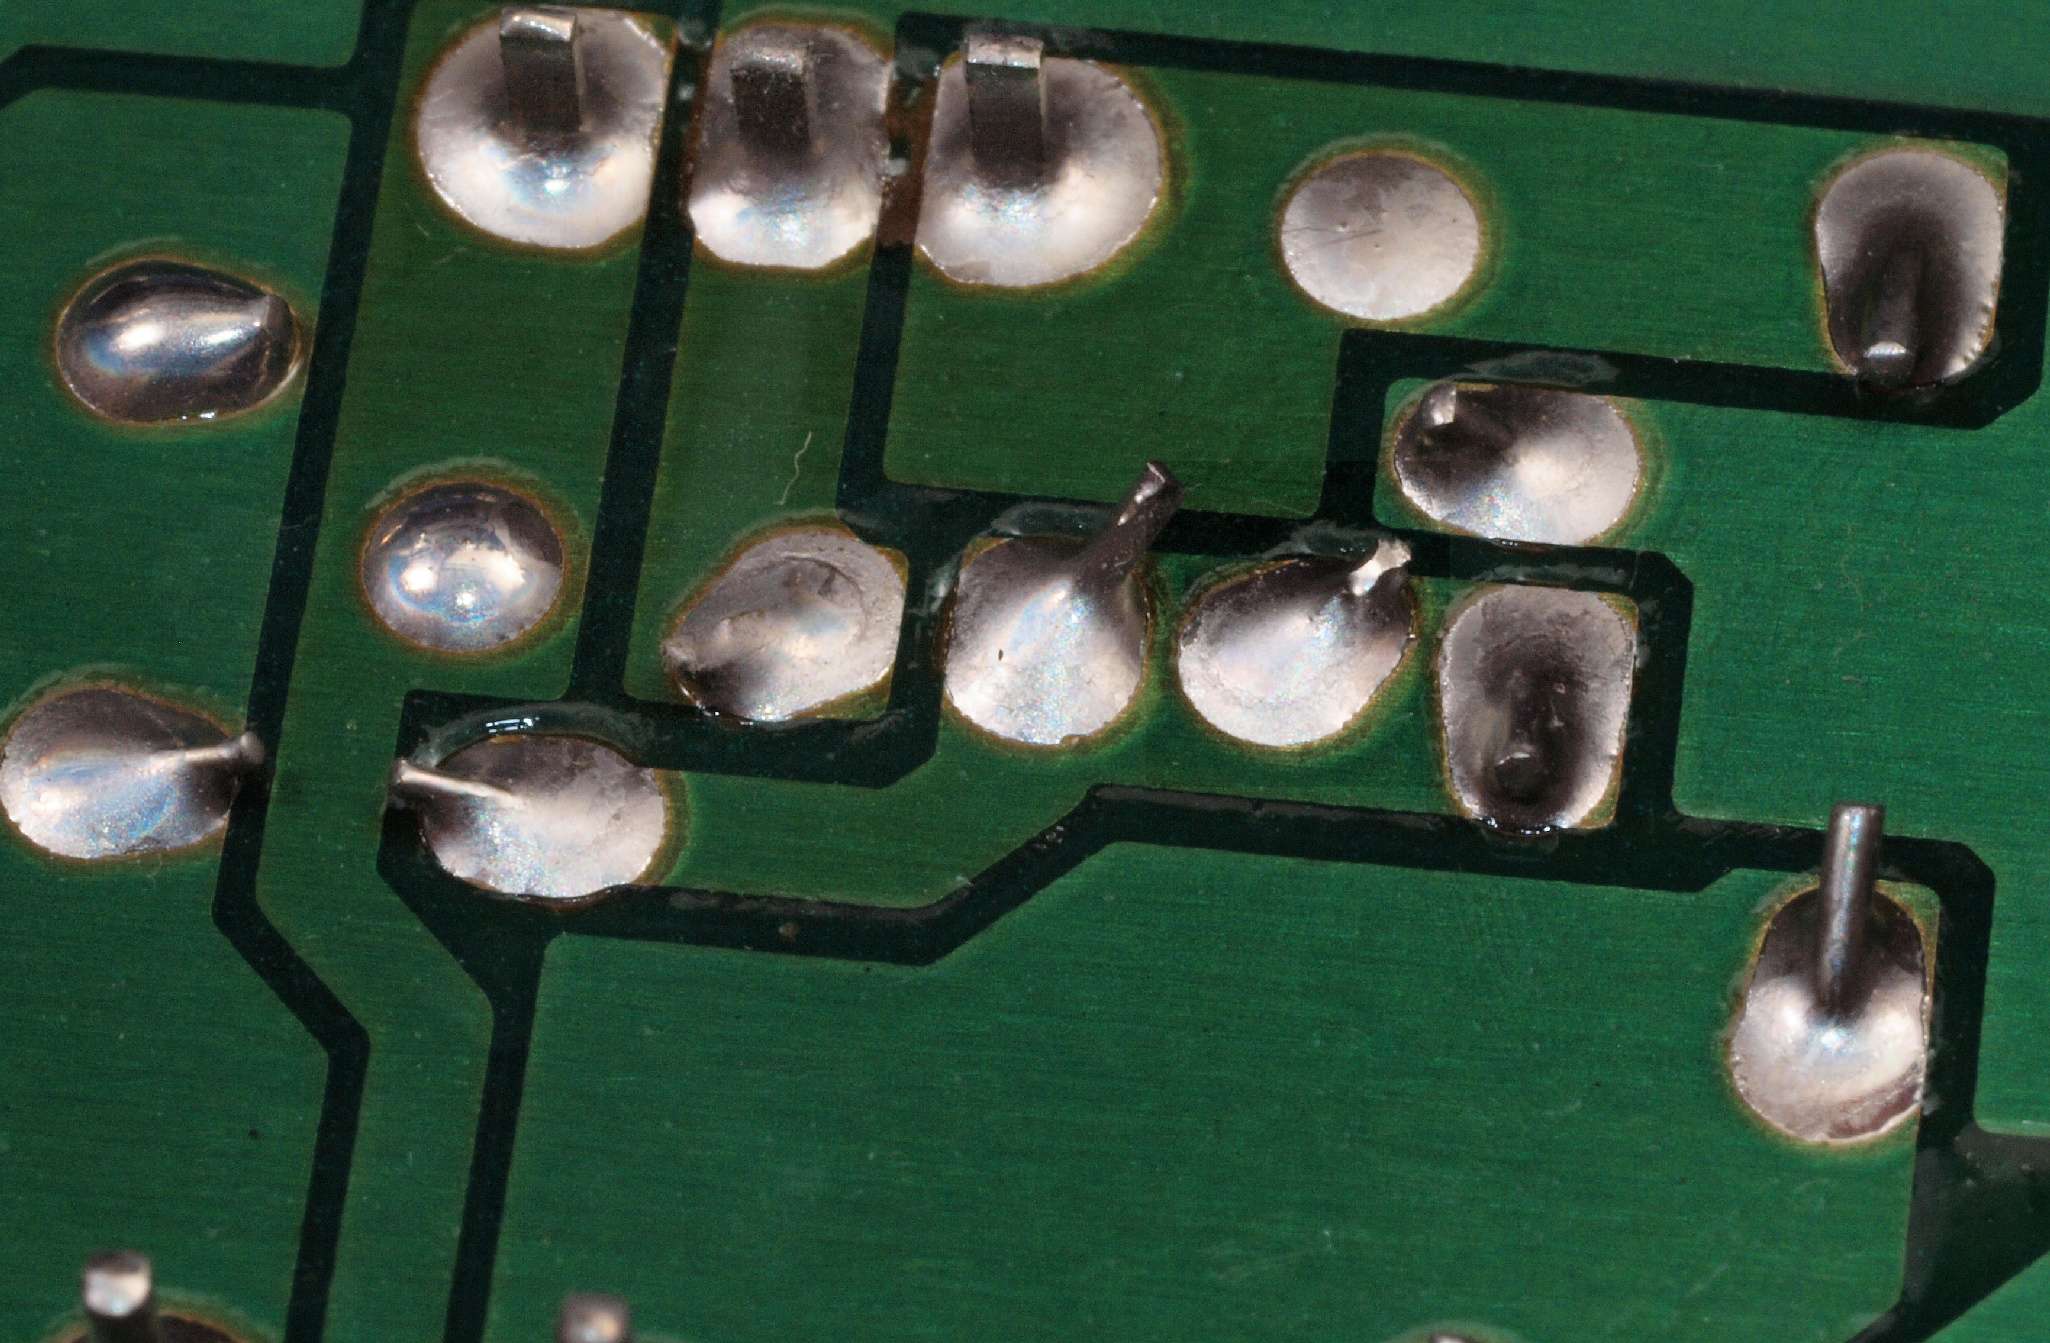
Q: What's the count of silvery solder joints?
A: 15